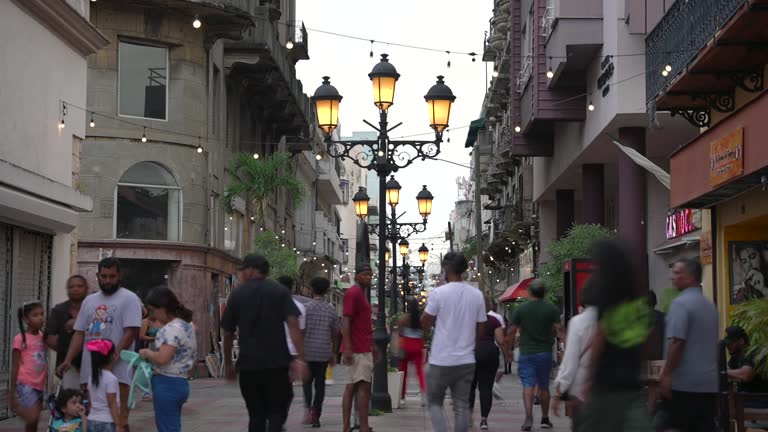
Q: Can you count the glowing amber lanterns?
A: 9